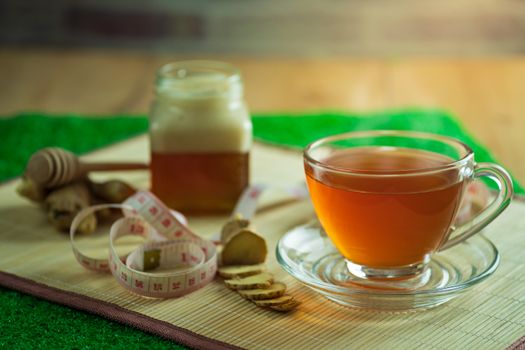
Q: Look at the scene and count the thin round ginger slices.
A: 5